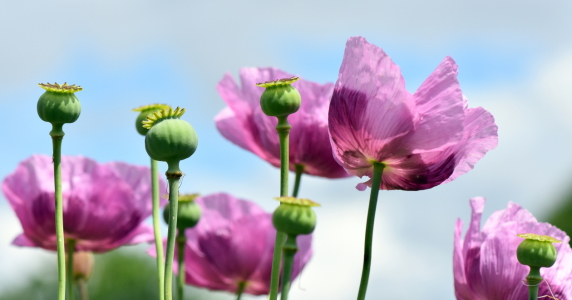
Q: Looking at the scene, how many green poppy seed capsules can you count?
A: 7